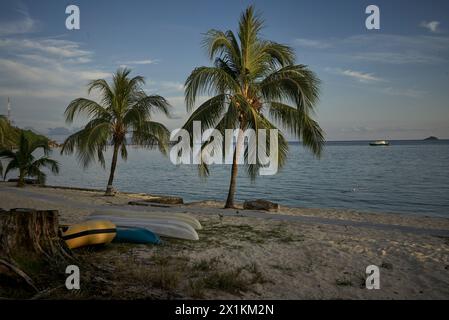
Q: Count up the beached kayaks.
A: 4